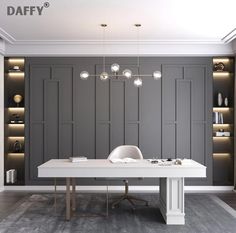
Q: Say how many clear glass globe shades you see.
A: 6